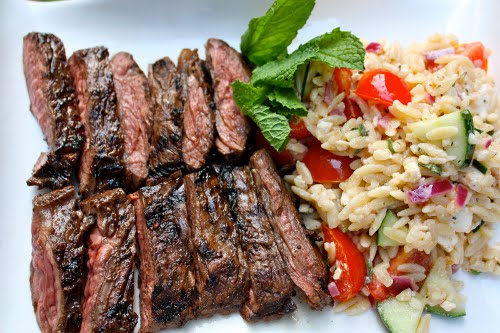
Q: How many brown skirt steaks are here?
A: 12